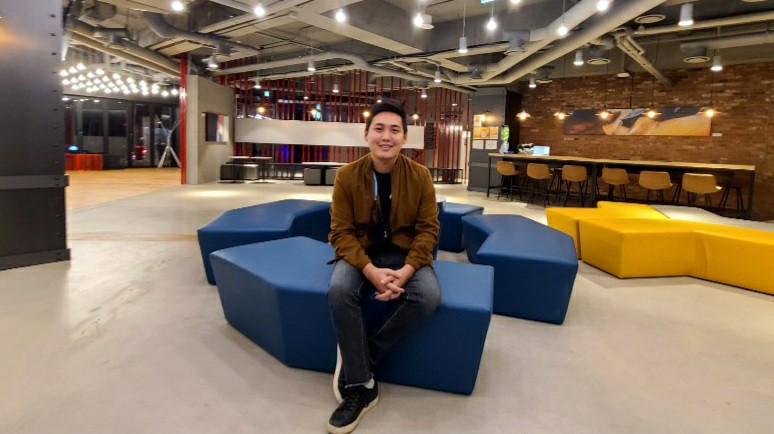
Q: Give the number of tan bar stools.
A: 6